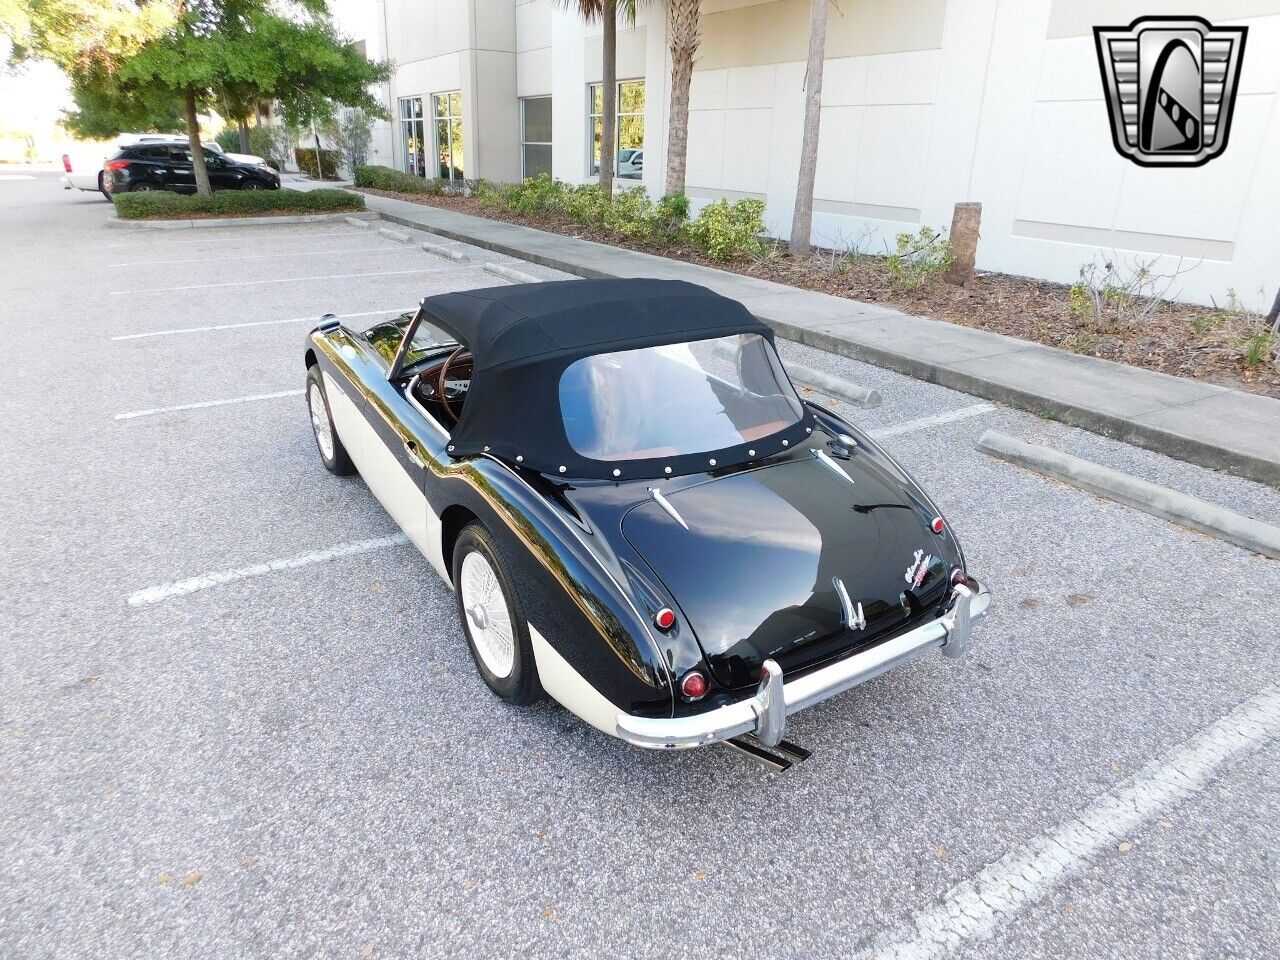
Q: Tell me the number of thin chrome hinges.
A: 2